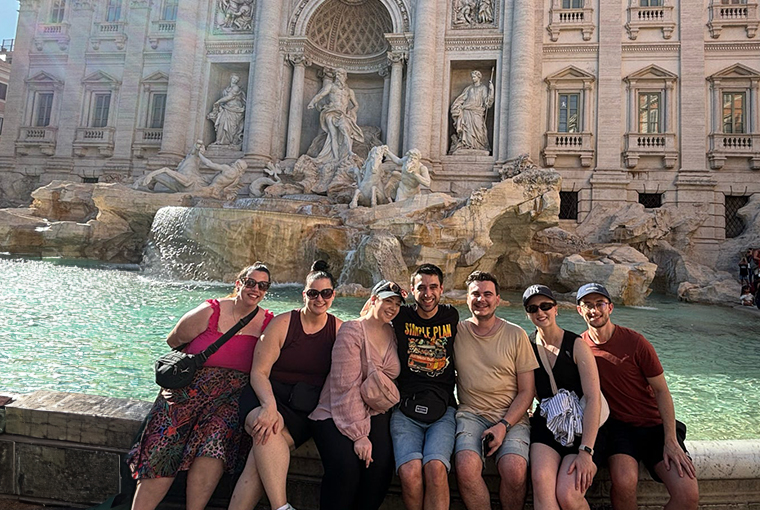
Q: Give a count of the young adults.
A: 7